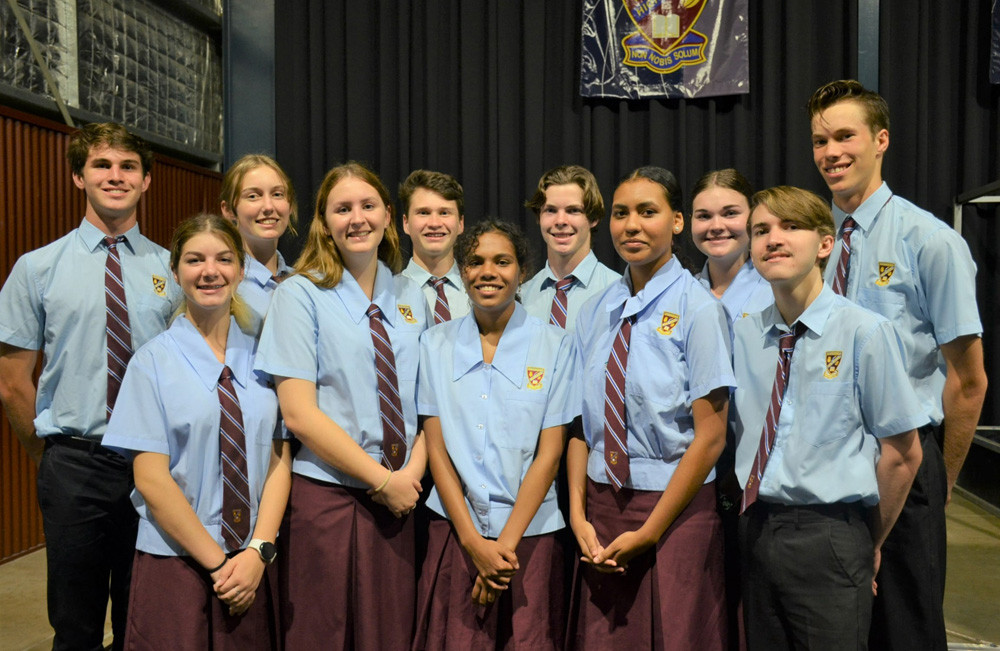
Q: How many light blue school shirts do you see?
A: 11